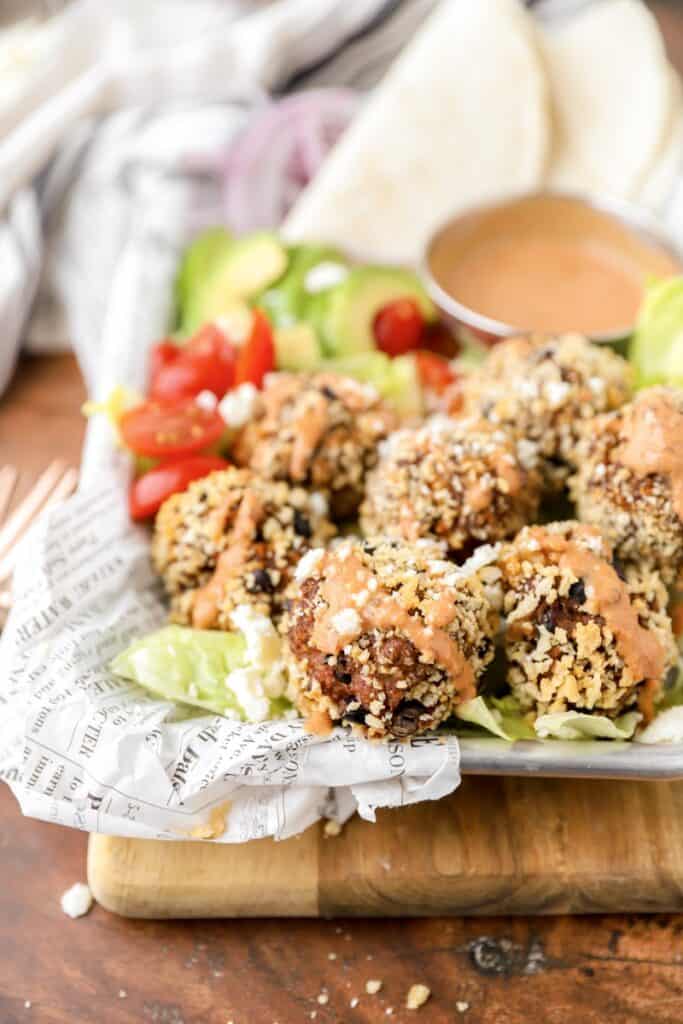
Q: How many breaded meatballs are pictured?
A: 7